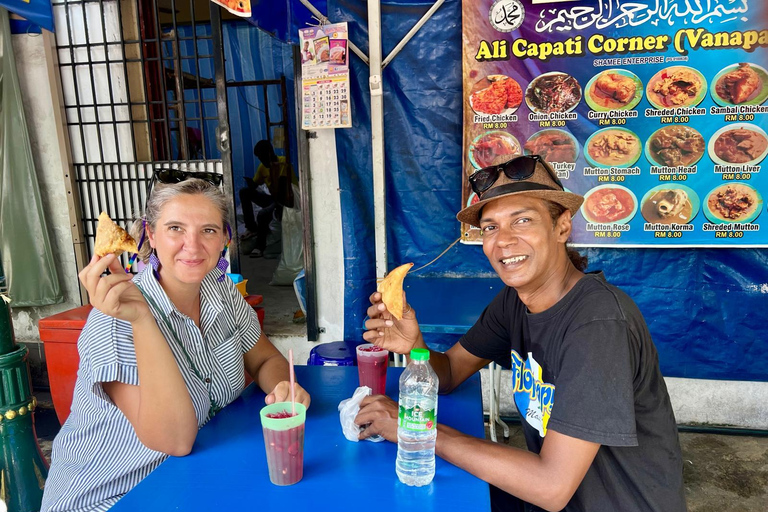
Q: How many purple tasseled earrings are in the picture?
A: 2